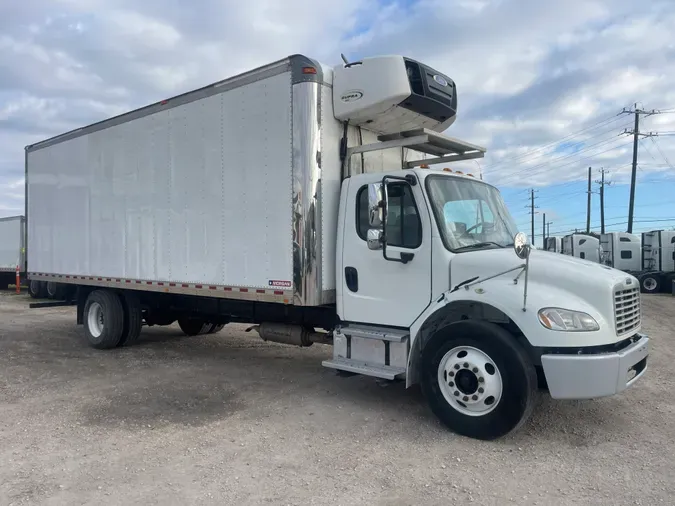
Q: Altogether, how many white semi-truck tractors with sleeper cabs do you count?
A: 4